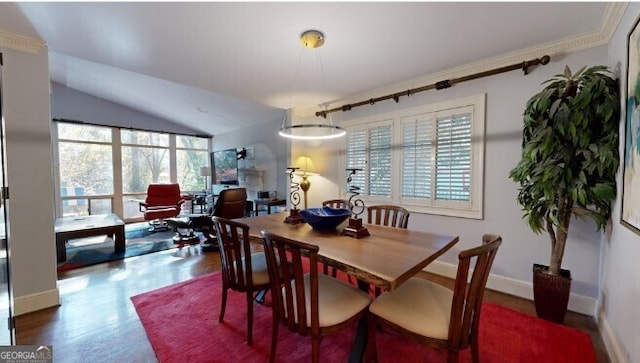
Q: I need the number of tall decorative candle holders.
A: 2